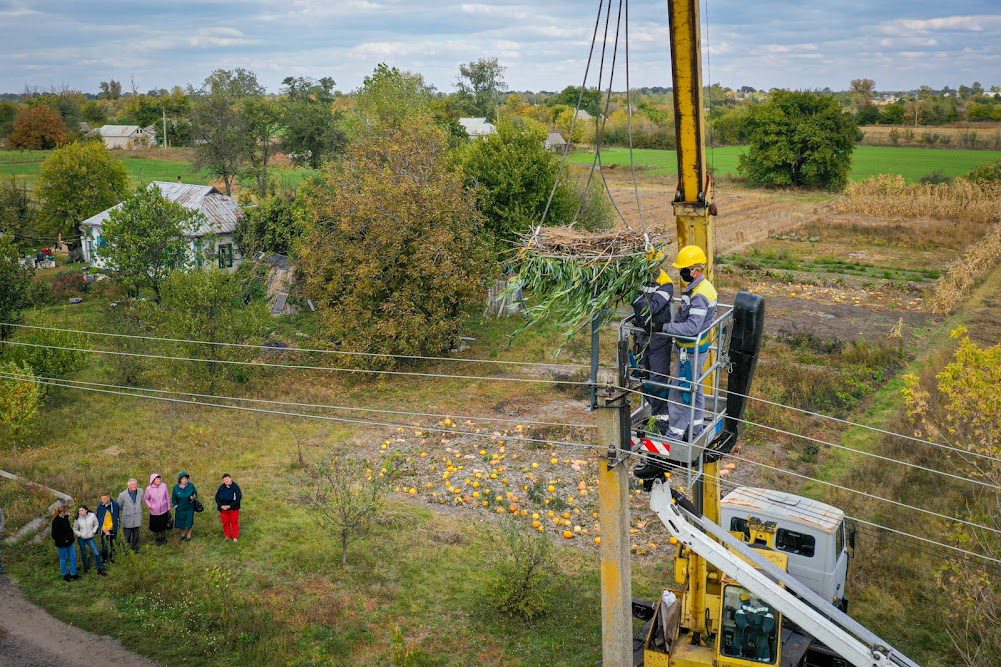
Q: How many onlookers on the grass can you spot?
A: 7